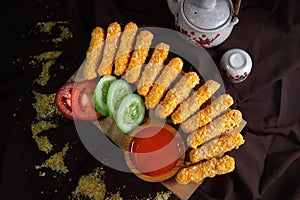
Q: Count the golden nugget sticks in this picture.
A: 12